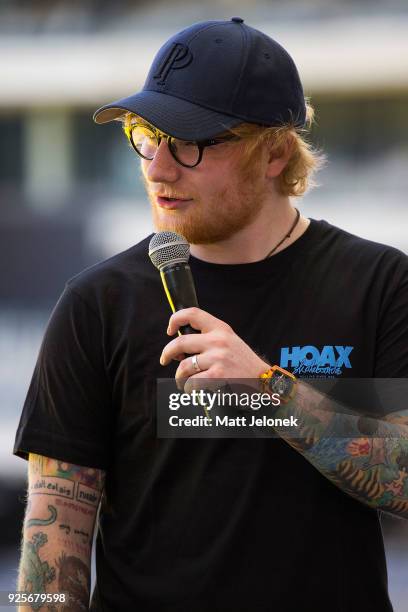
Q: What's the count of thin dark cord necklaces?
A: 1